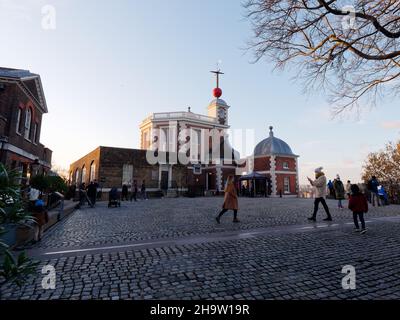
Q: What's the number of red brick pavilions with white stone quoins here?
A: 1